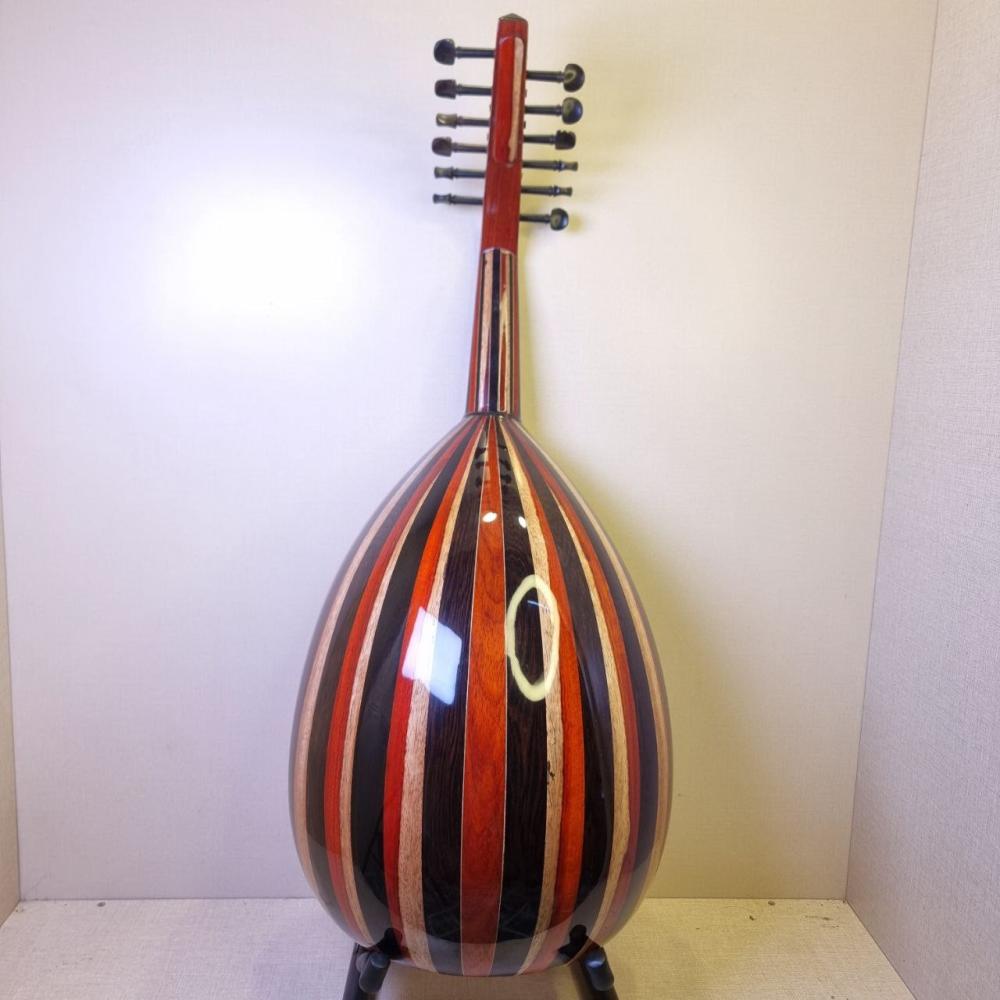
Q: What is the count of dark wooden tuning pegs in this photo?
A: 12